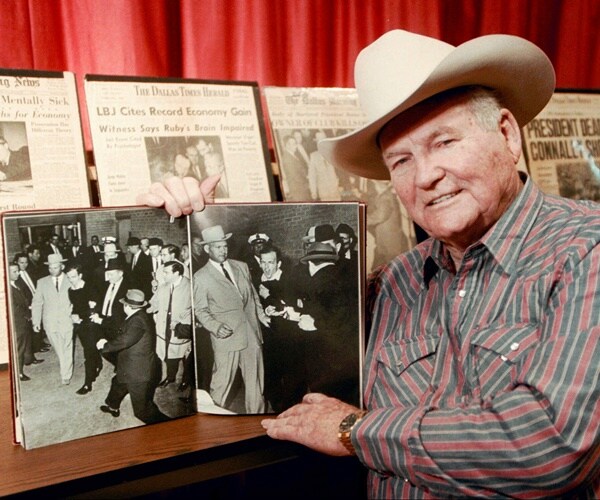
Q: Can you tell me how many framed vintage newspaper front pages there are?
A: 4